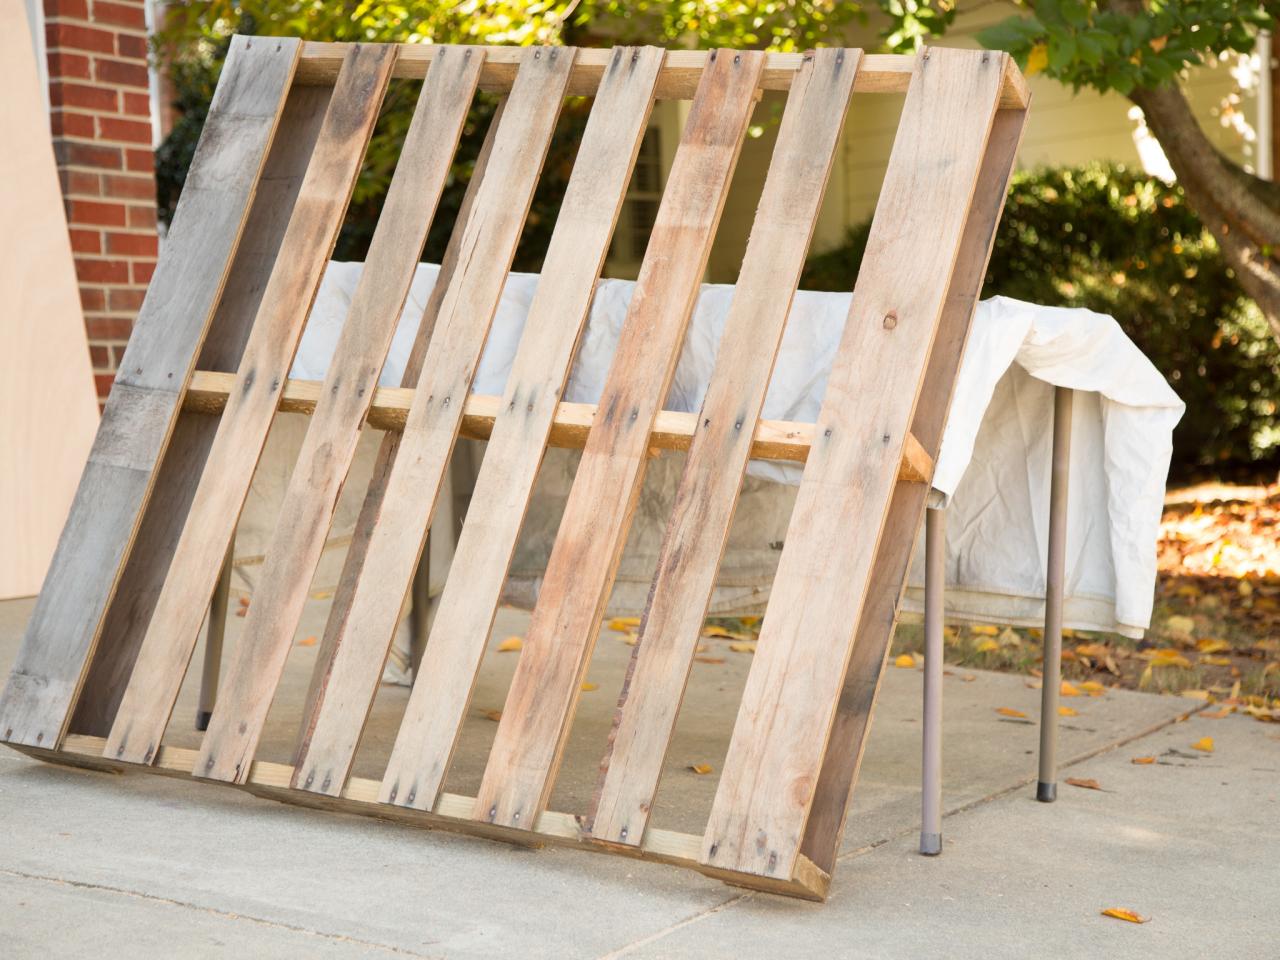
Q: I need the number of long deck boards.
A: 8